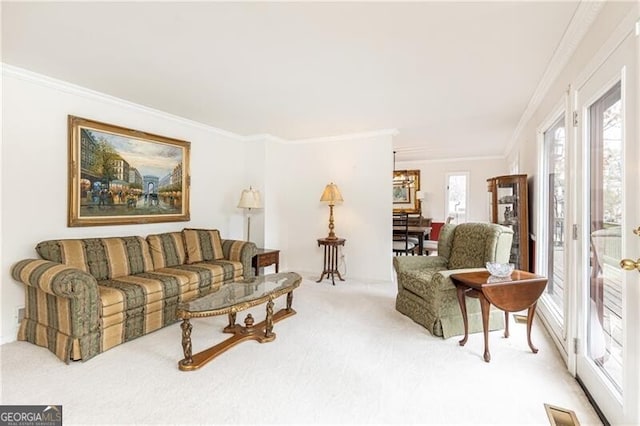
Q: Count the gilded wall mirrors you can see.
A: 1